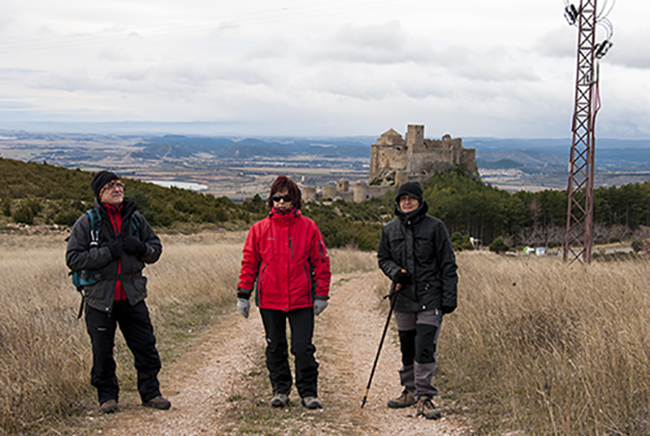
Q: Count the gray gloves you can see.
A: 2